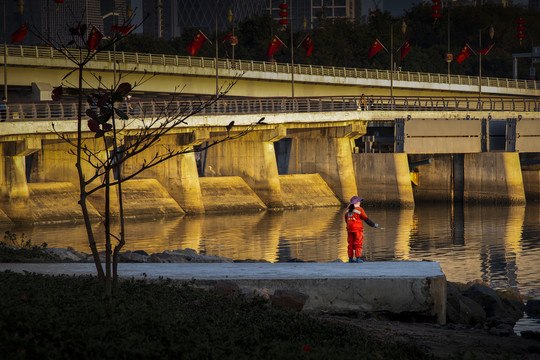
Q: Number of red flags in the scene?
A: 11